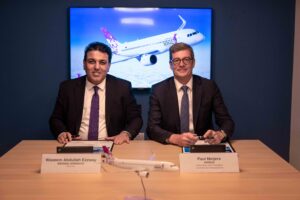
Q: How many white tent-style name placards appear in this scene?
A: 2